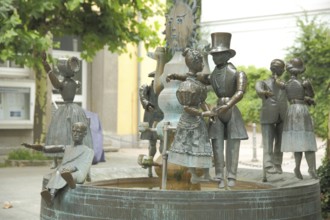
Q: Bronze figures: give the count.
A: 7